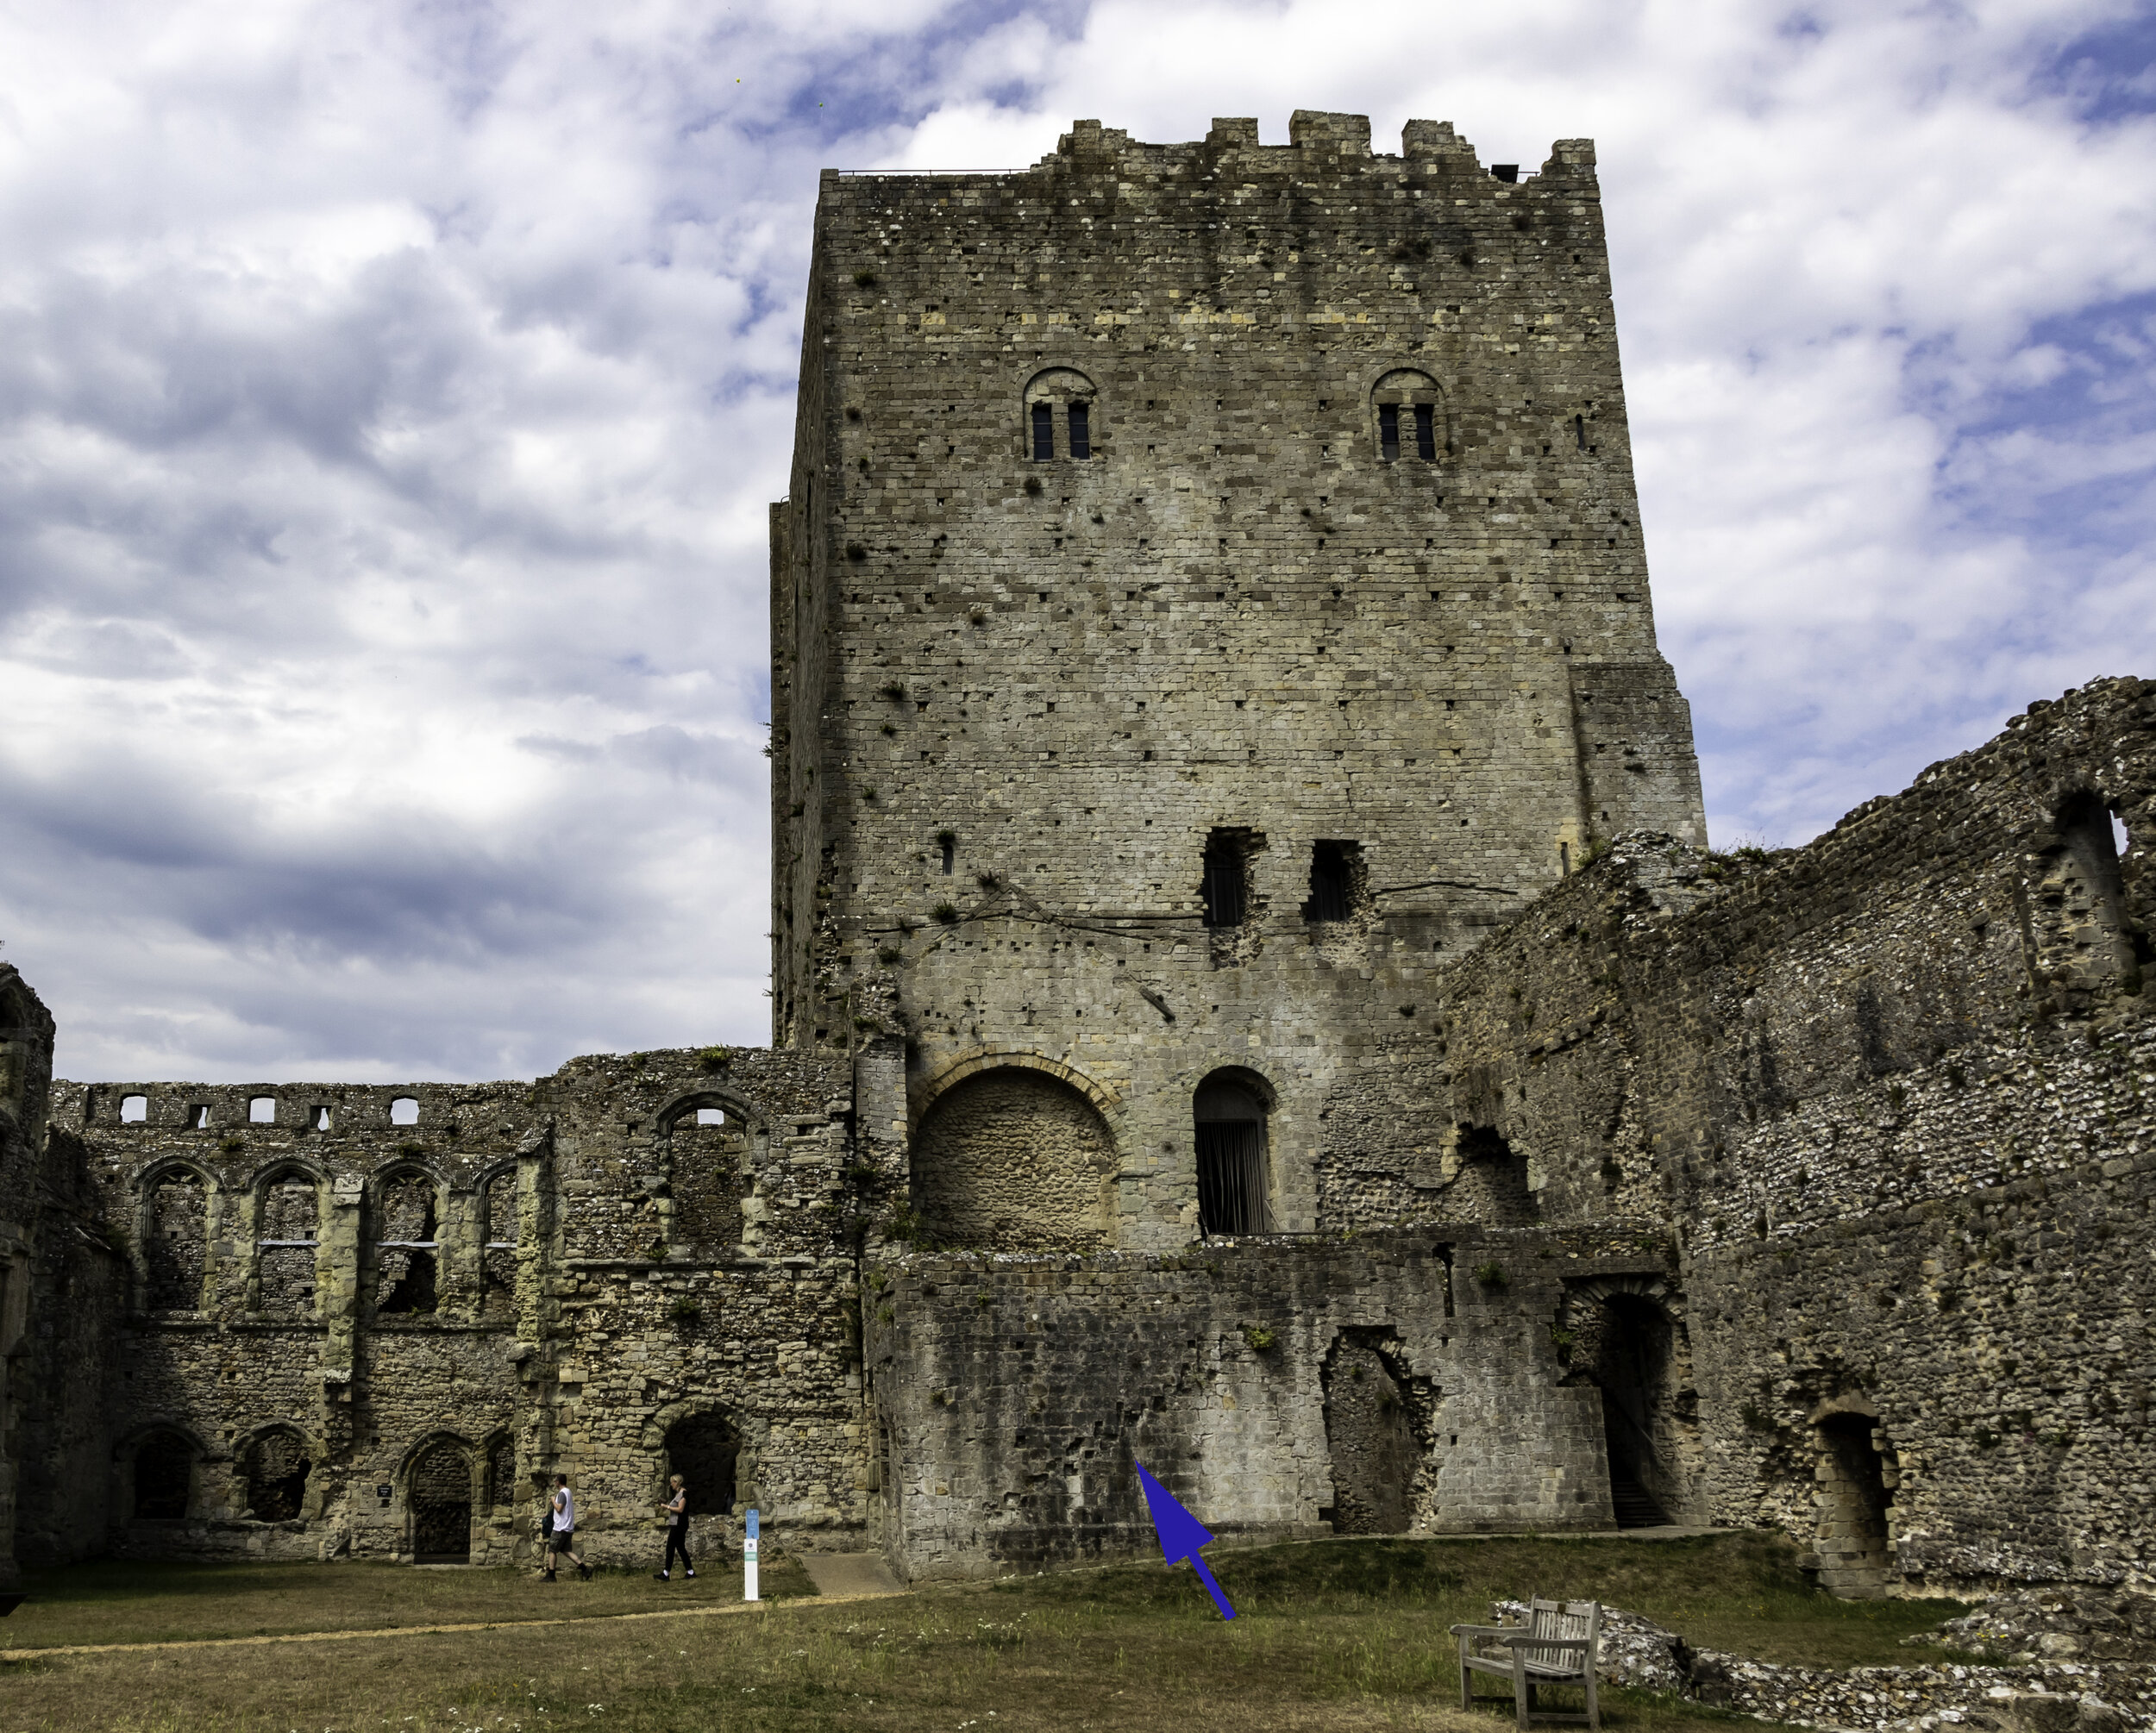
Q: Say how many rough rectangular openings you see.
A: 2